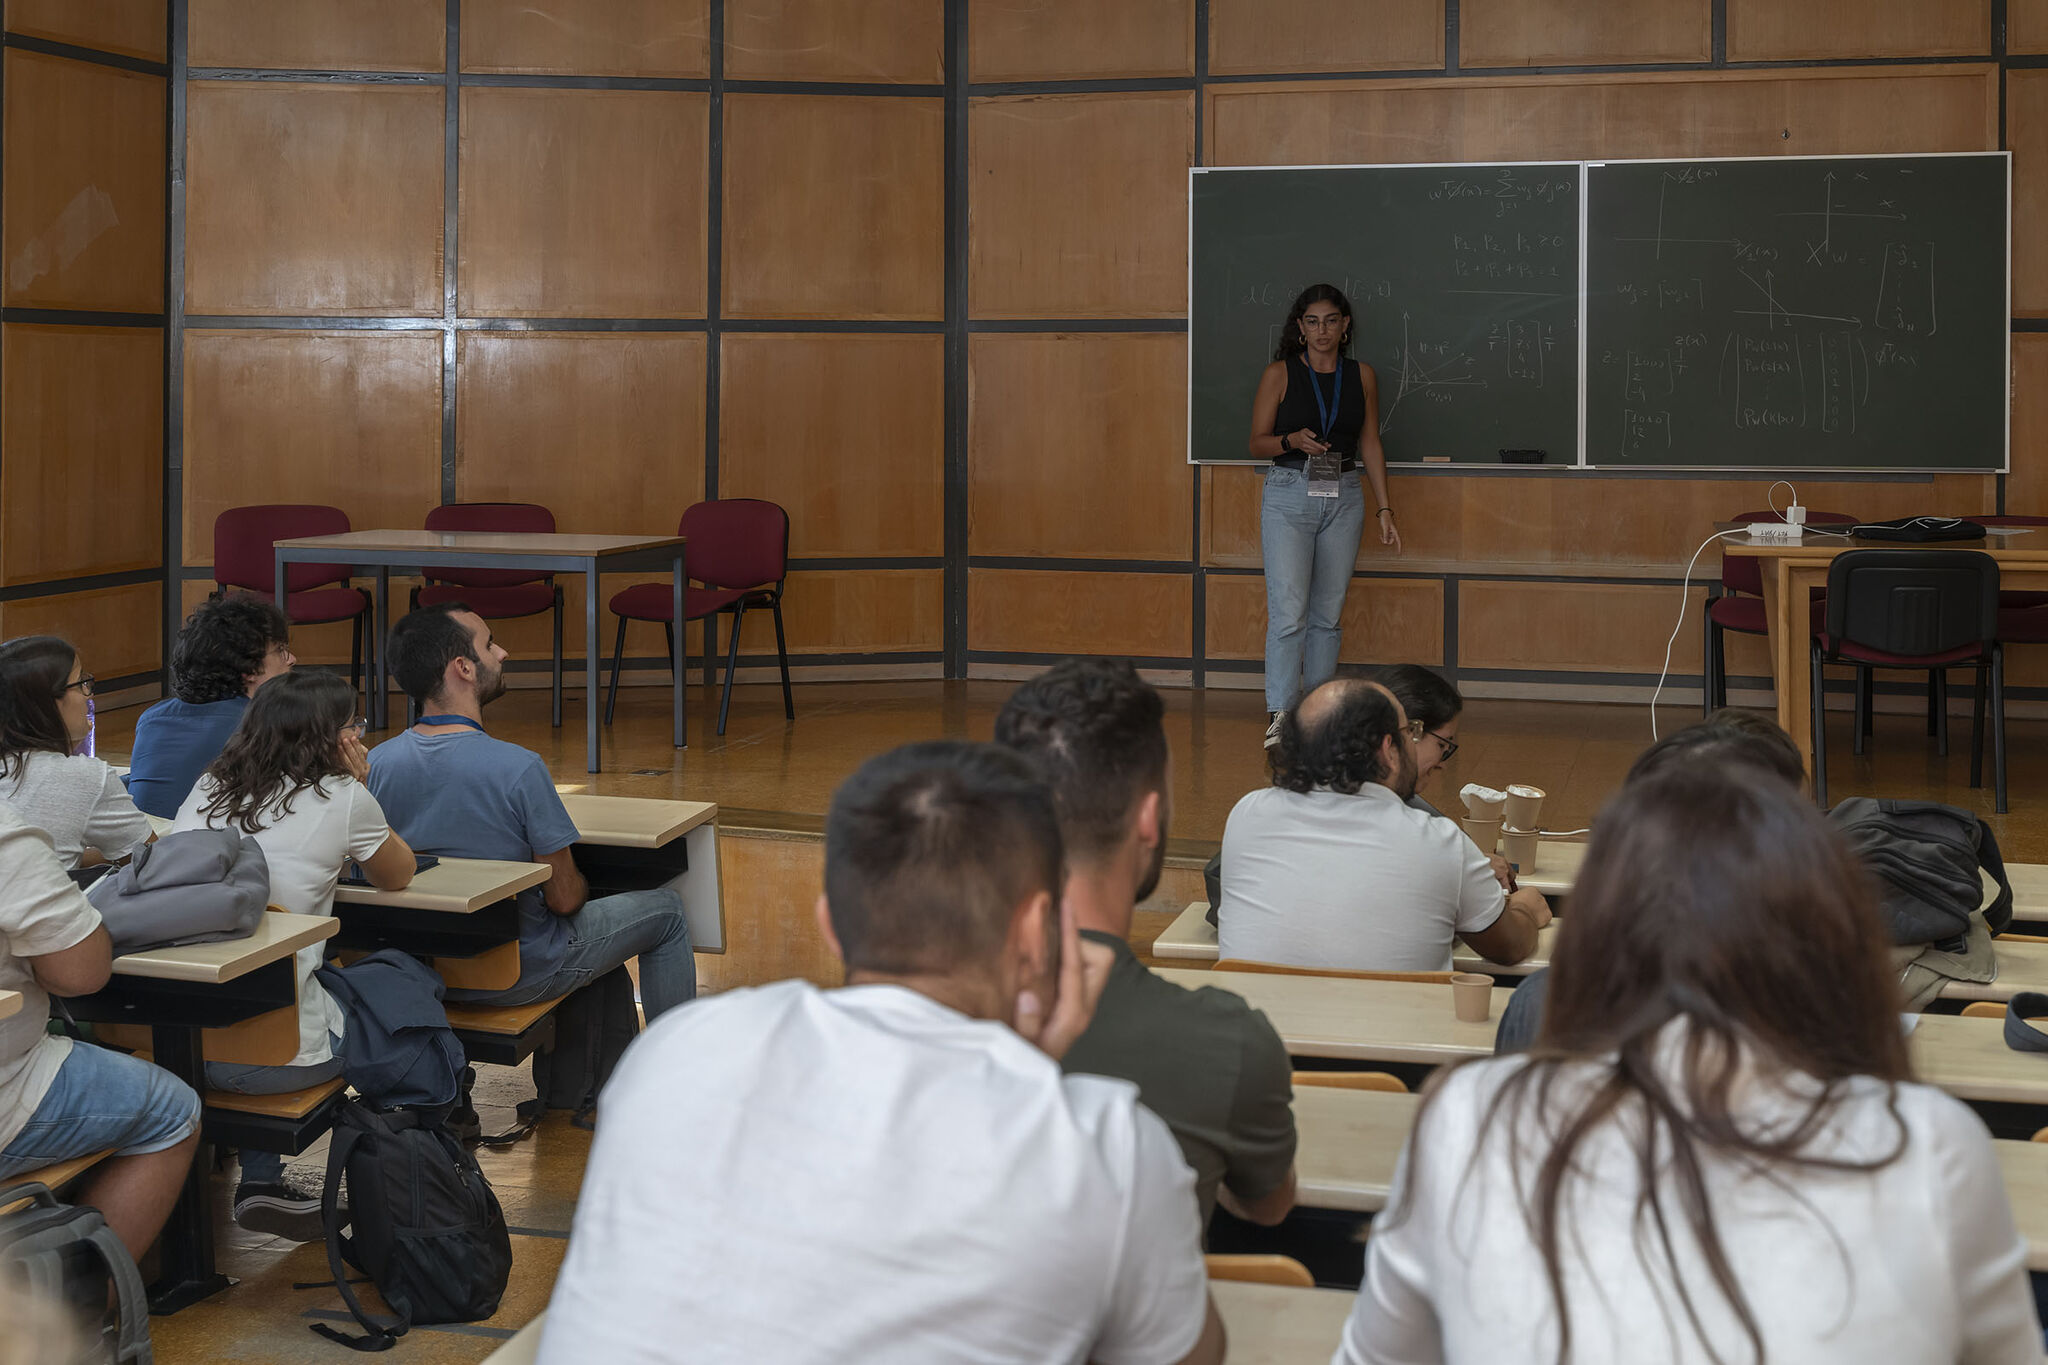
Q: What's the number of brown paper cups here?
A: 5